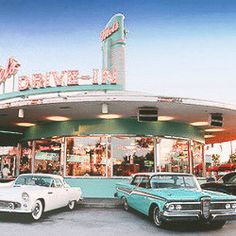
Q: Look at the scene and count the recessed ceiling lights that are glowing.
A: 7